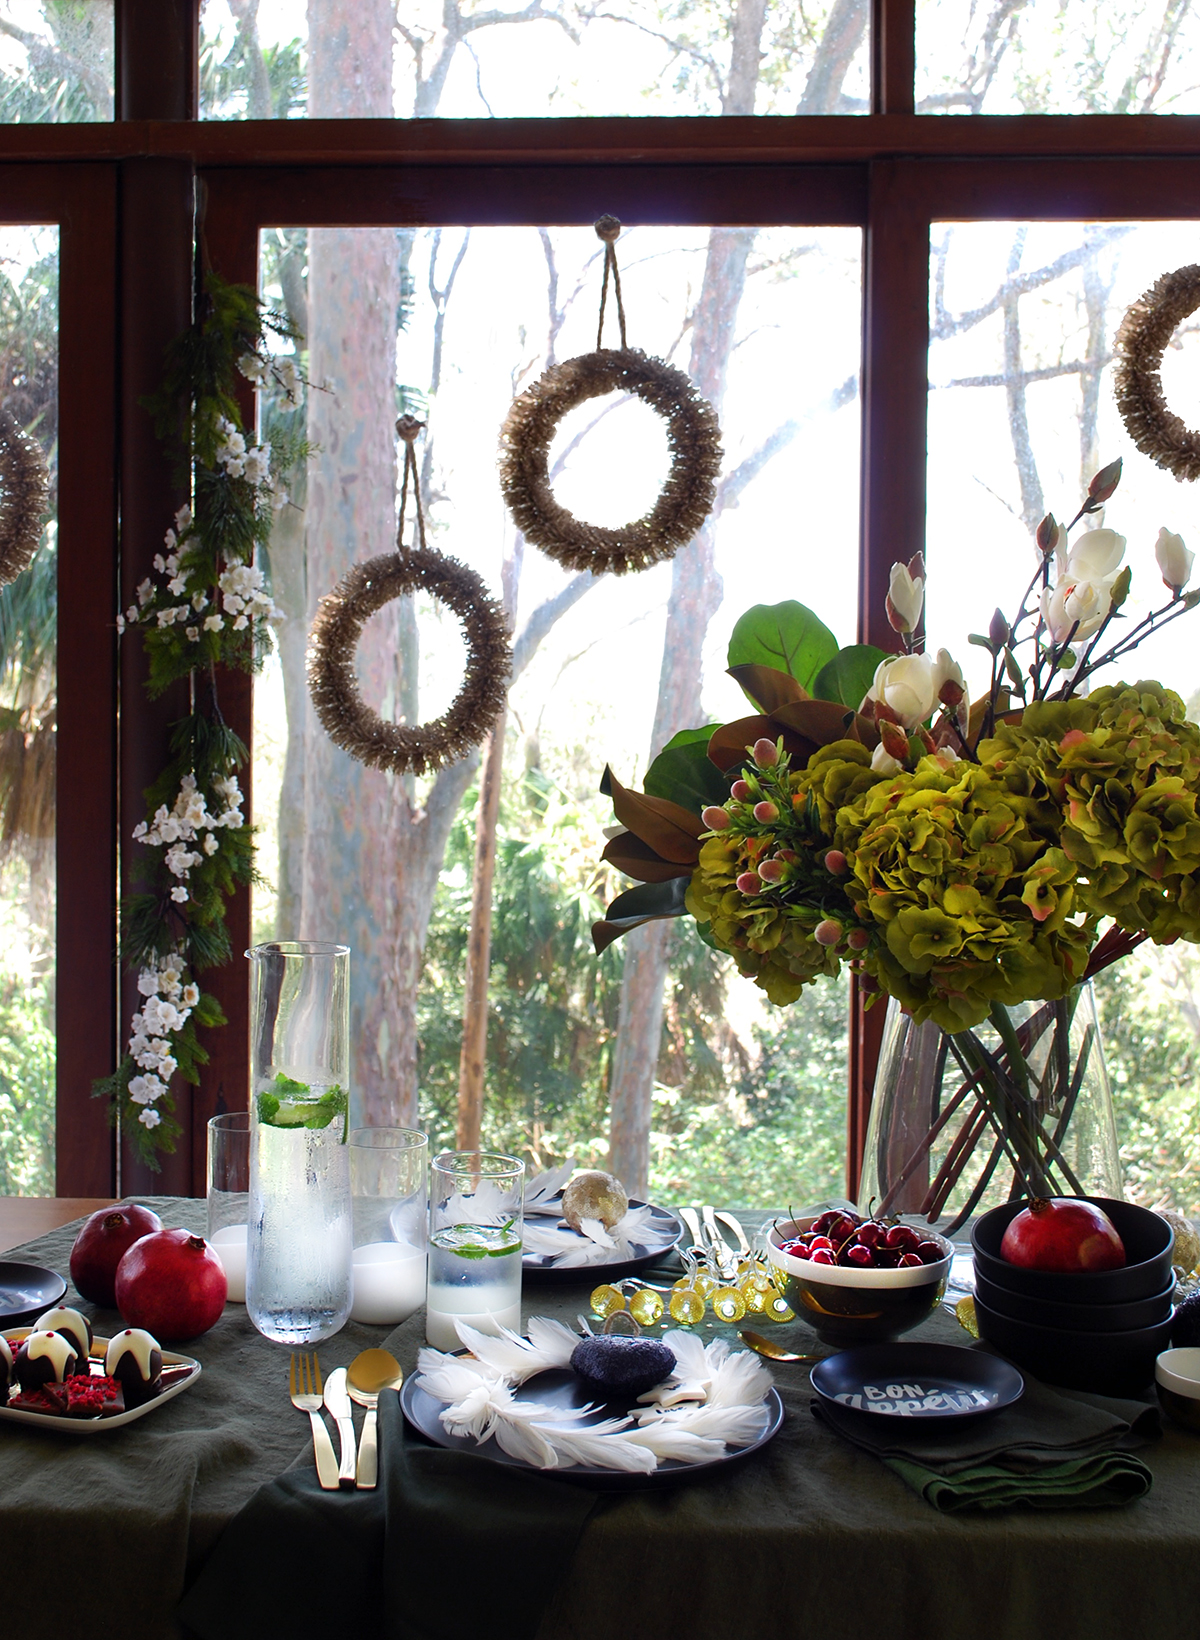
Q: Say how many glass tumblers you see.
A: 3